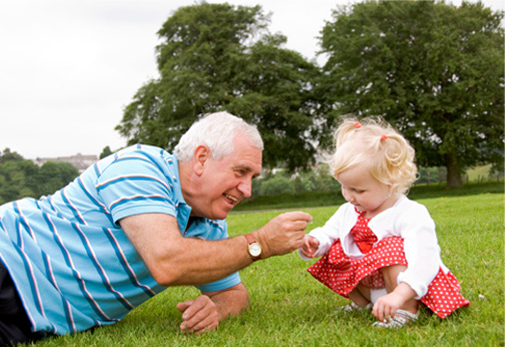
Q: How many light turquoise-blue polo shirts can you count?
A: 1